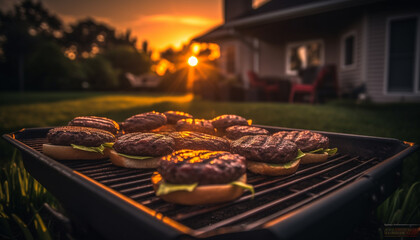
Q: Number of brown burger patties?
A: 12